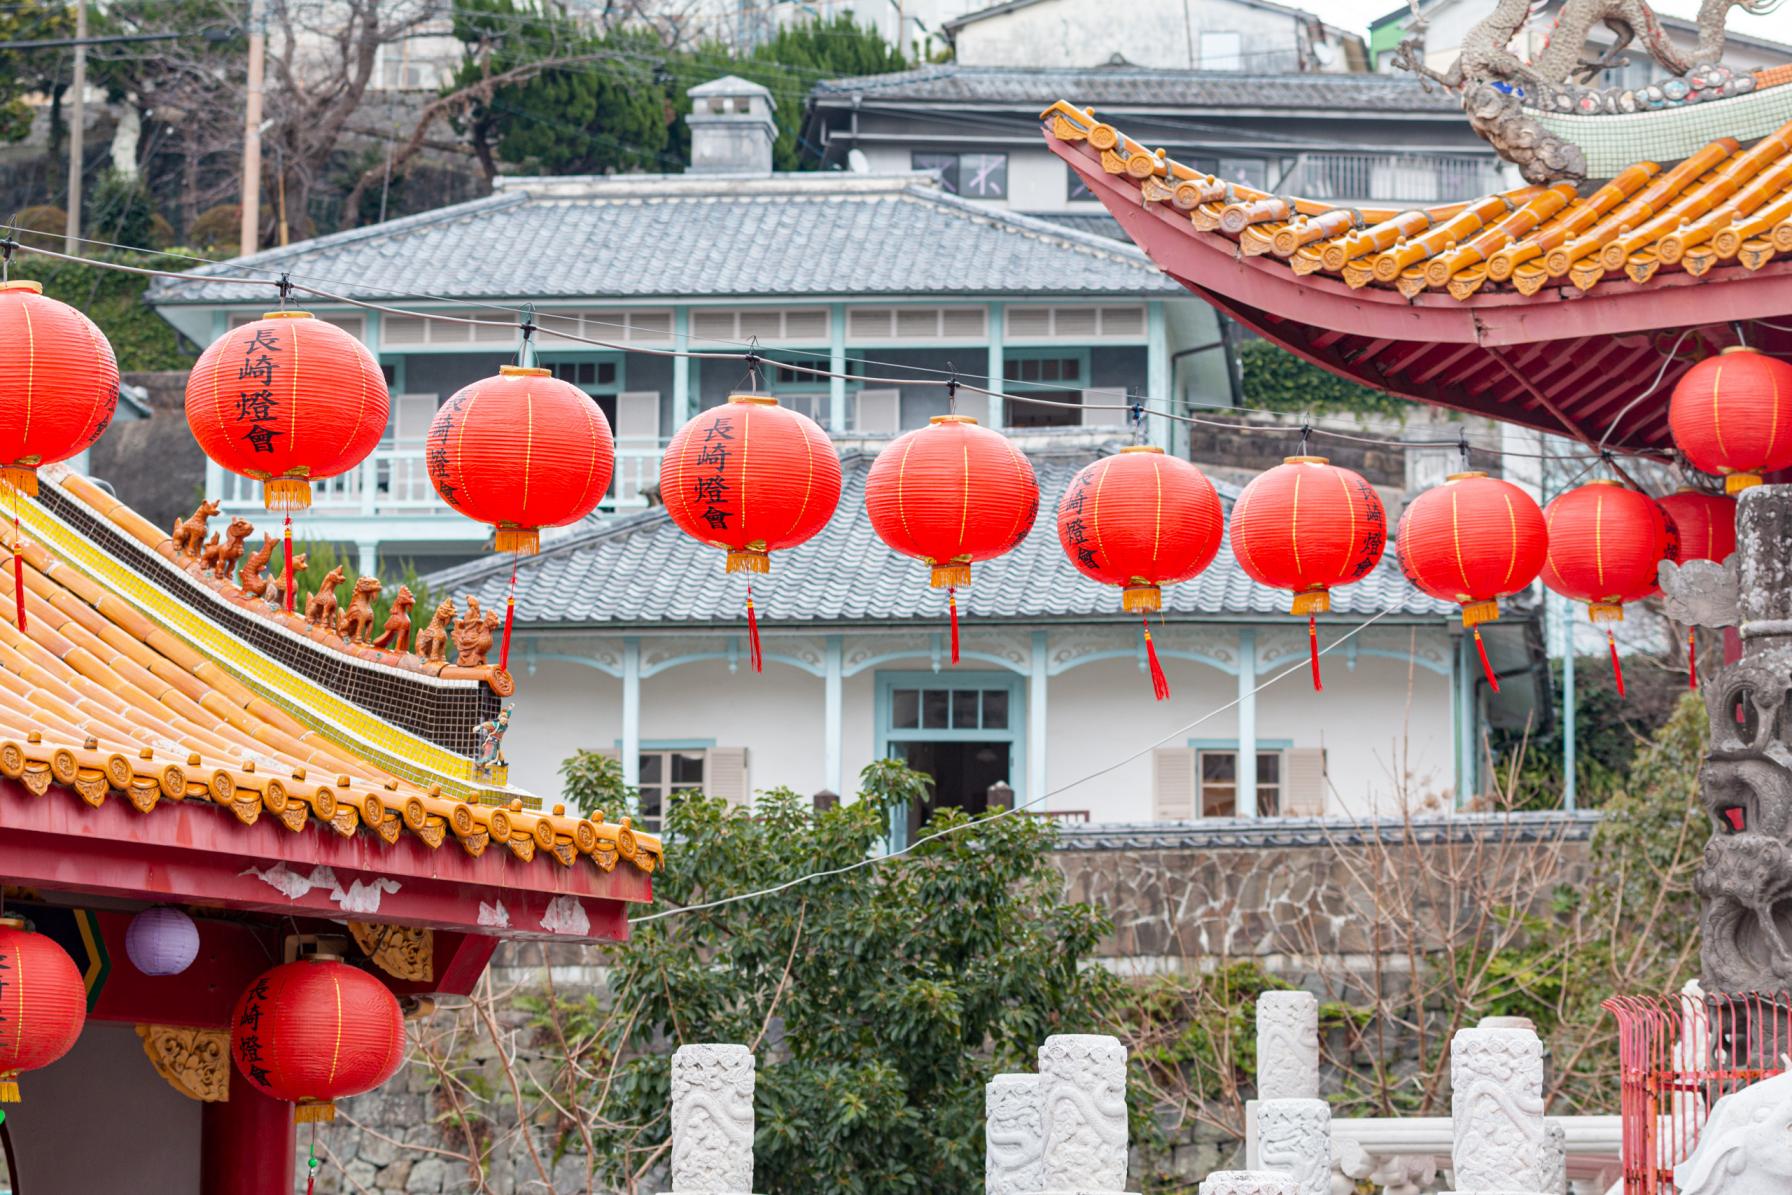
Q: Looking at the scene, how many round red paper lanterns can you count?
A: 13